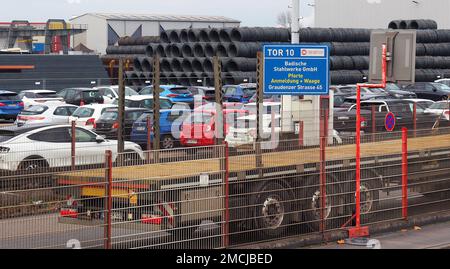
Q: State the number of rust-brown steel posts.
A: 4